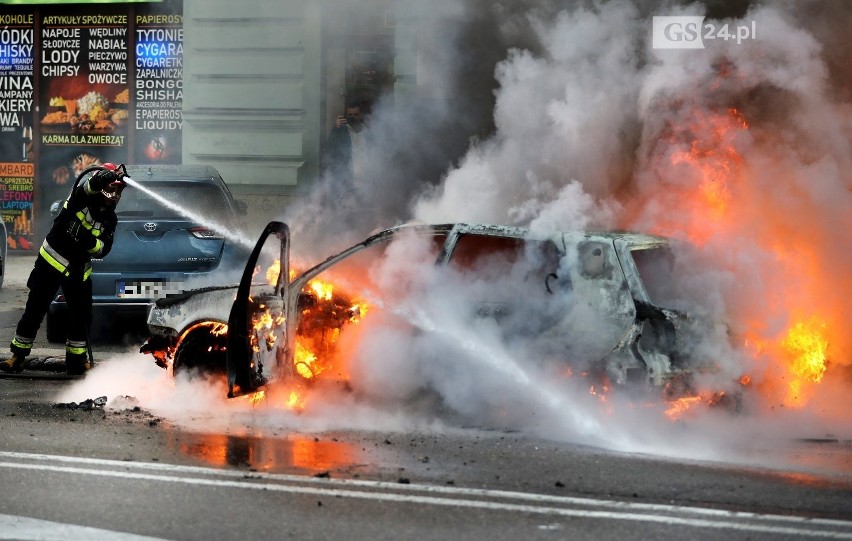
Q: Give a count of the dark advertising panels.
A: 3